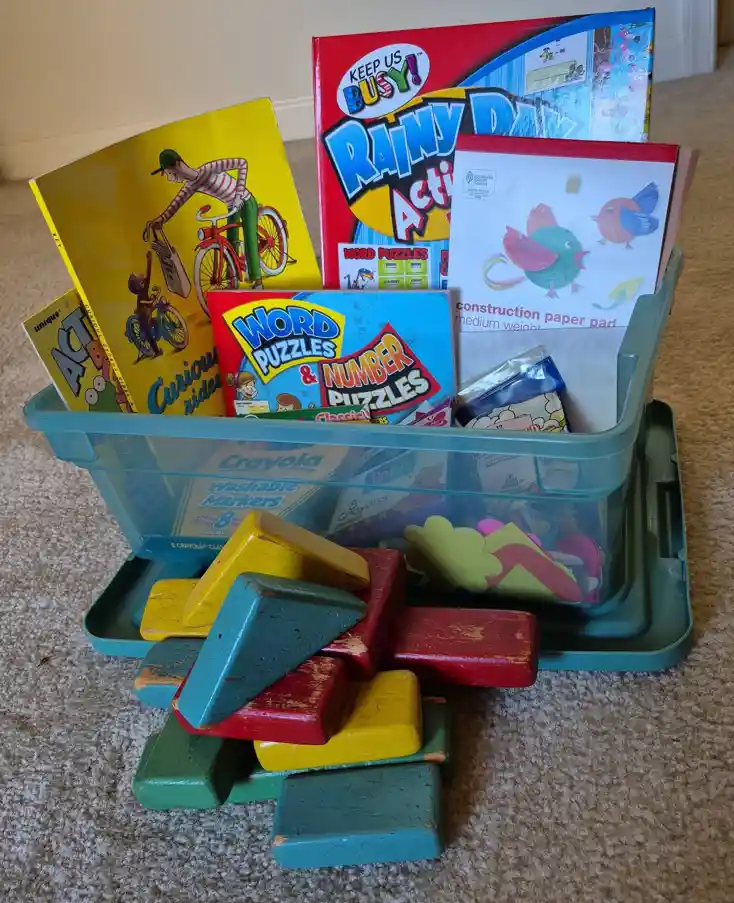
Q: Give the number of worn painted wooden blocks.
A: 11